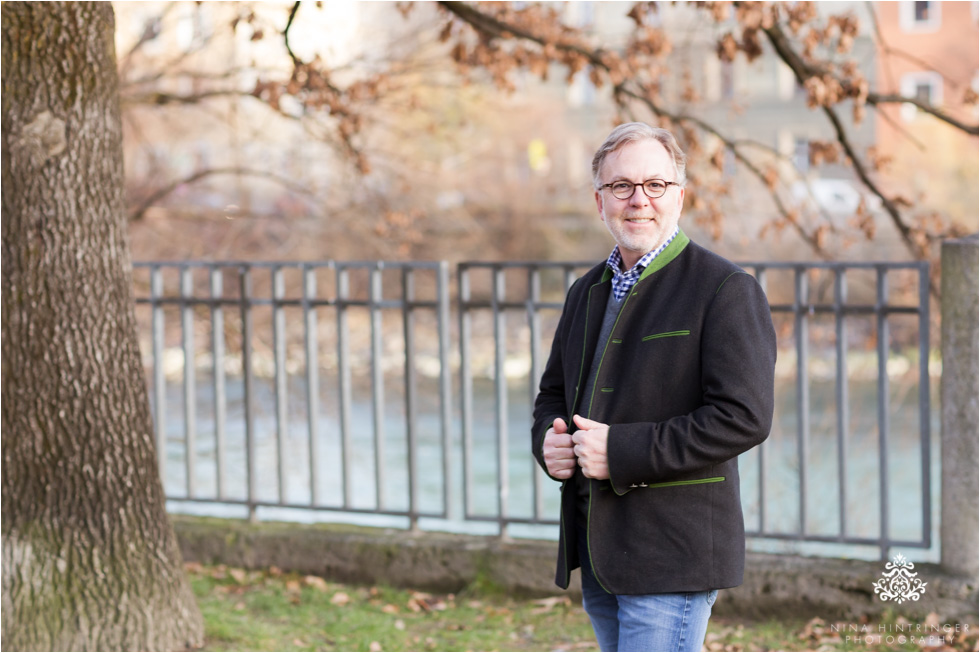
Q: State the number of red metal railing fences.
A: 0